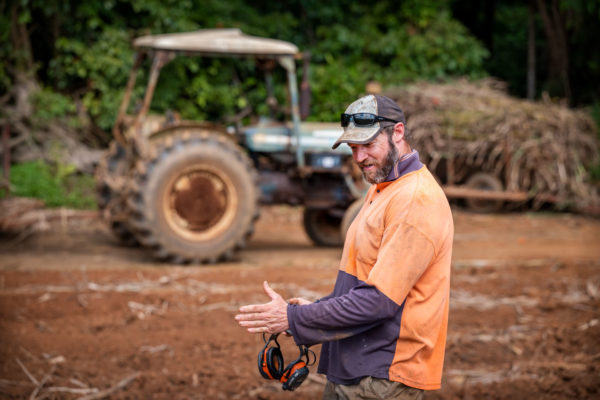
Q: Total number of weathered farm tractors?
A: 1